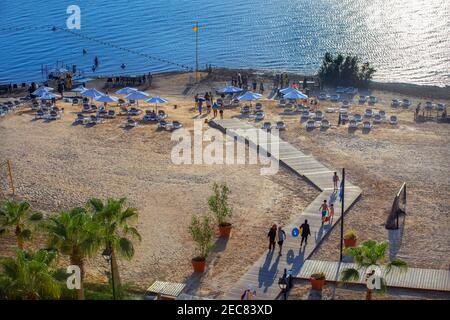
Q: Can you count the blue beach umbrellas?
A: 12